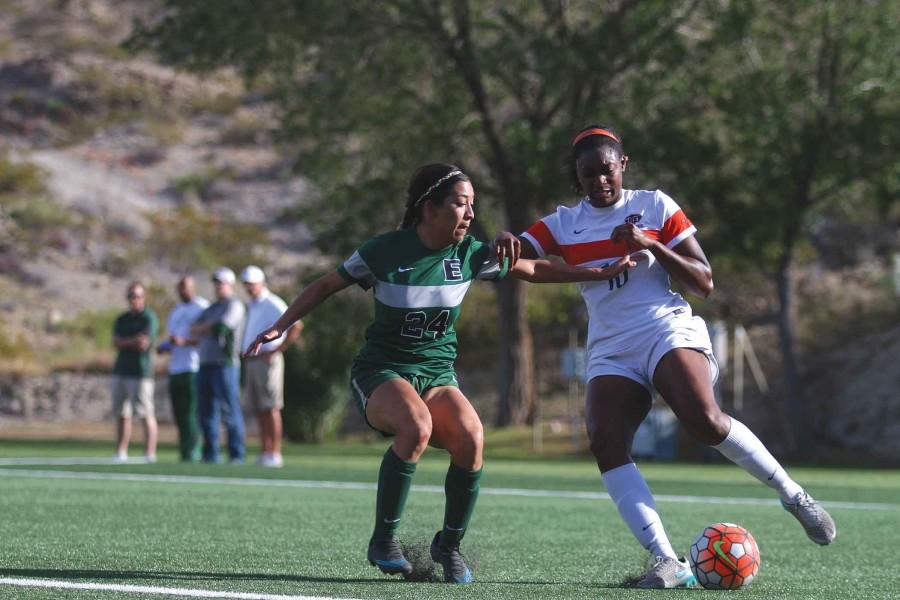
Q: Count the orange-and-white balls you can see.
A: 1